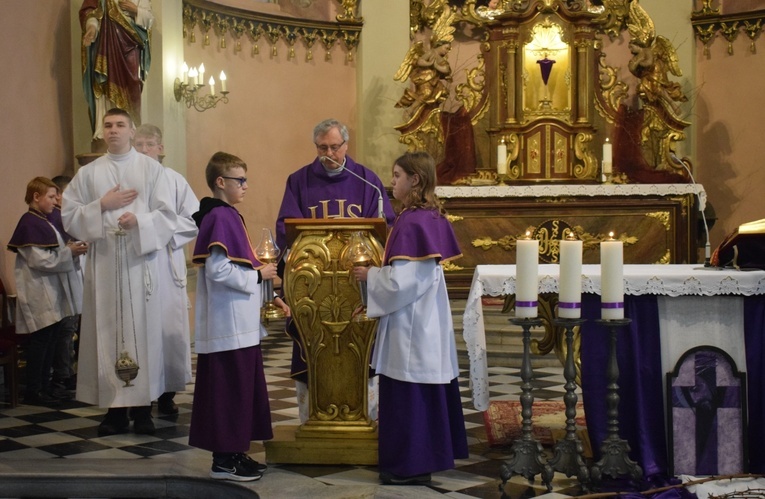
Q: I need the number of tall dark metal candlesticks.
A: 3